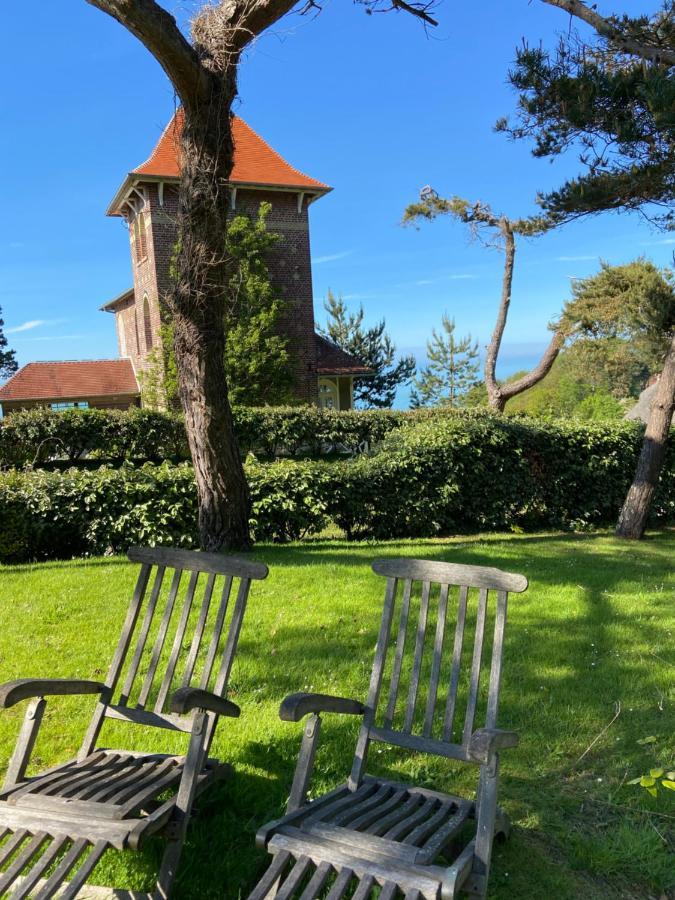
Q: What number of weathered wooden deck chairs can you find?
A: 2